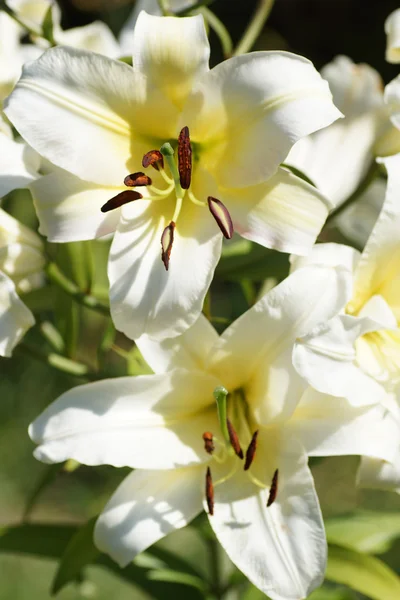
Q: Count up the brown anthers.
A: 11